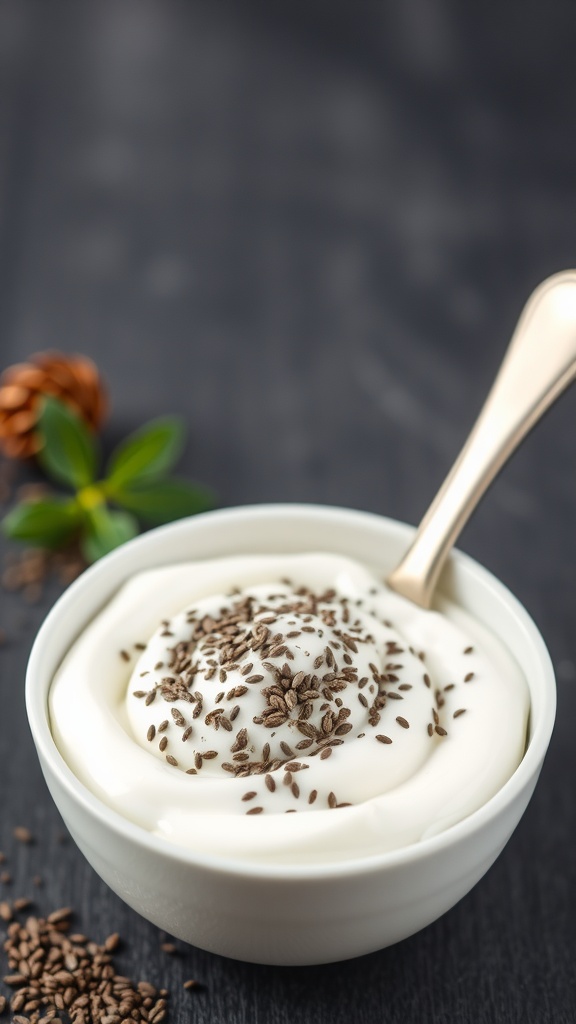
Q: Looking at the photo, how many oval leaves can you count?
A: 5